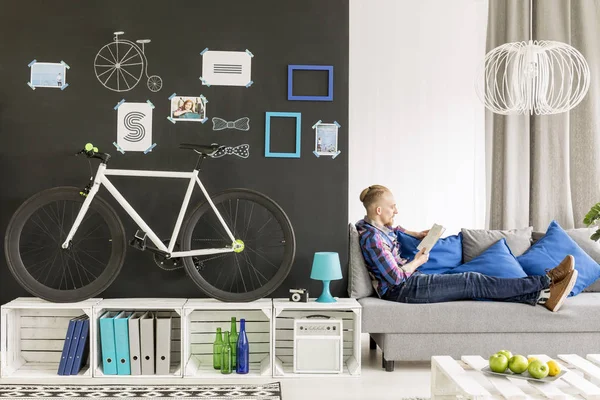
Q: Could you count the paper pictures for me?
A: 5